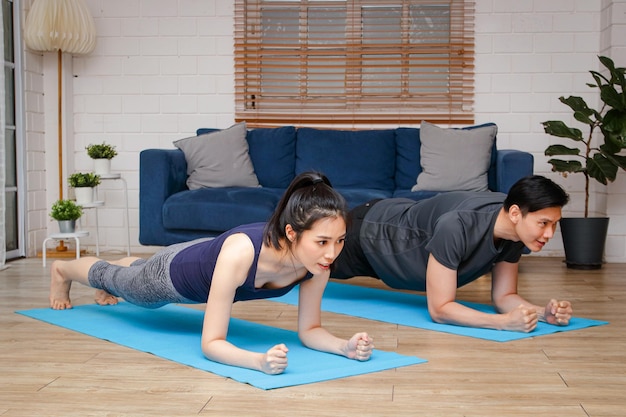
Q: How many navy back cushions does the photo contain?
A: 3